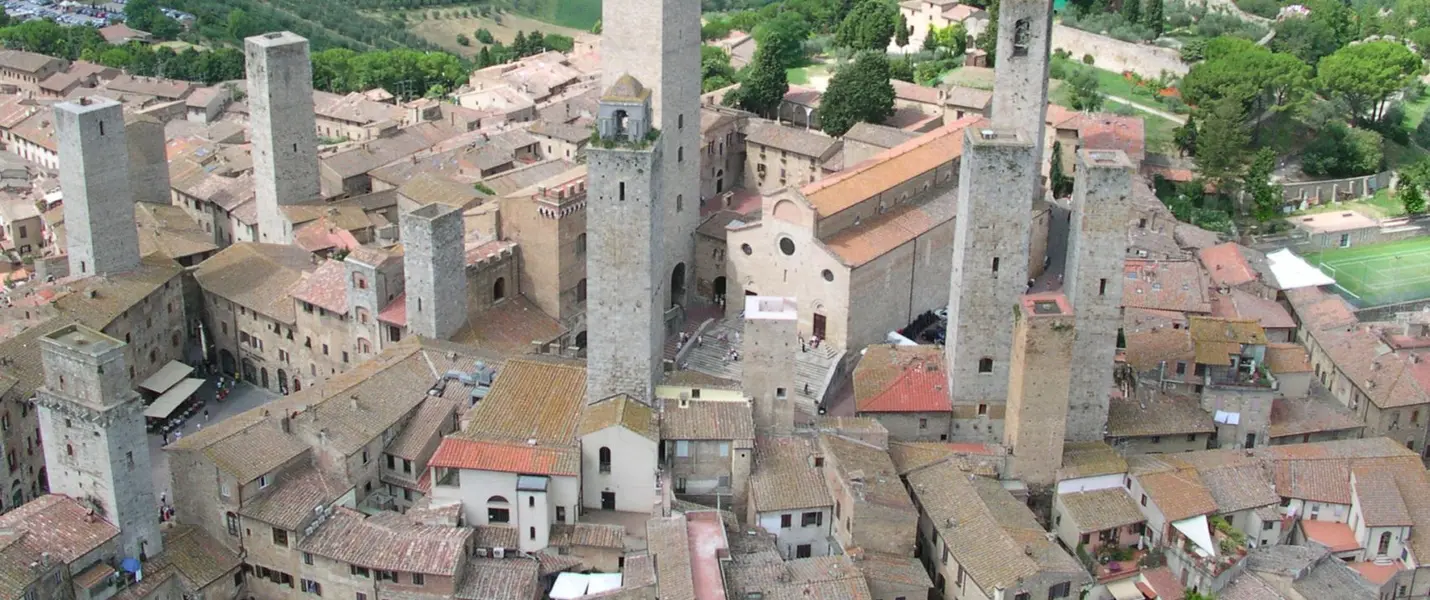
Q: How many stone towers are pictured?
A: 12